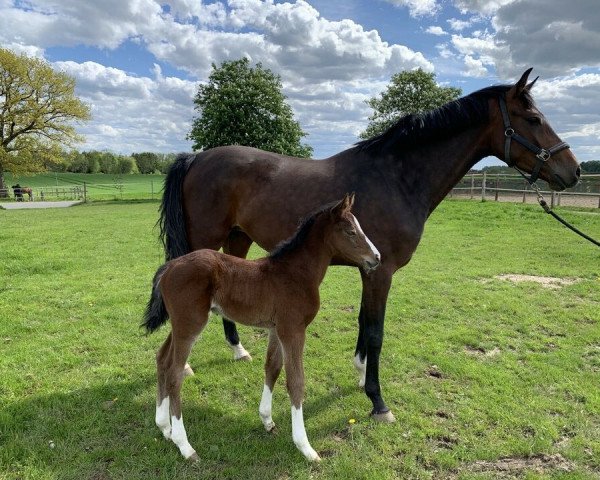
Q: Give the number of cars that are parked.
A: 0